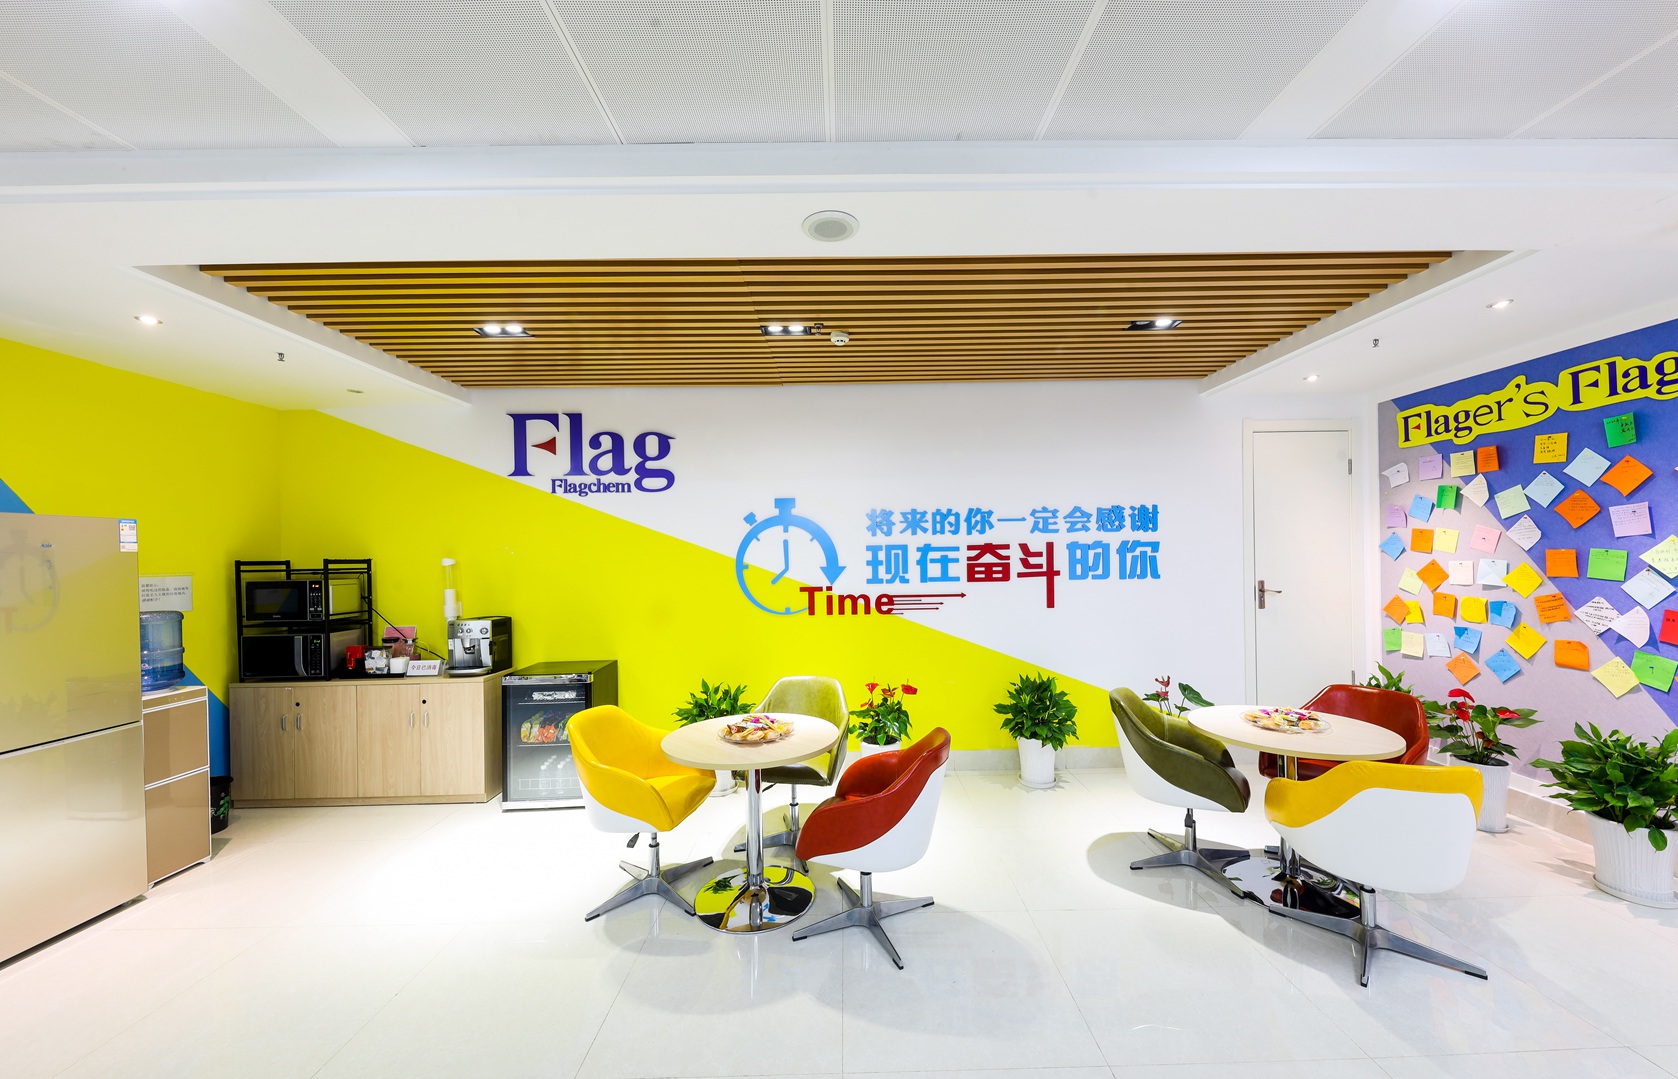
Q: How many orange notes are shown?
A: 11